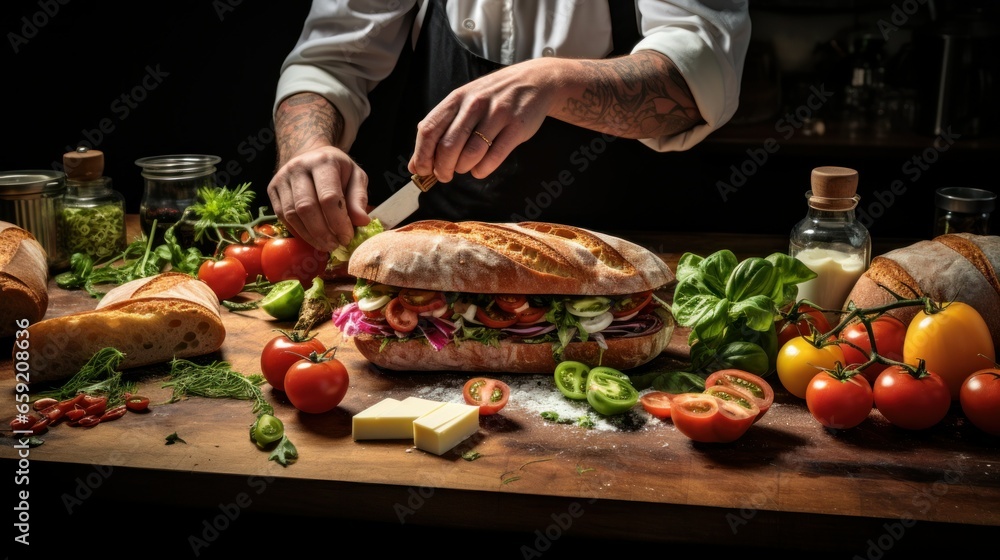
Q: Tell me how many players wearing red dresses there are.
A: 0